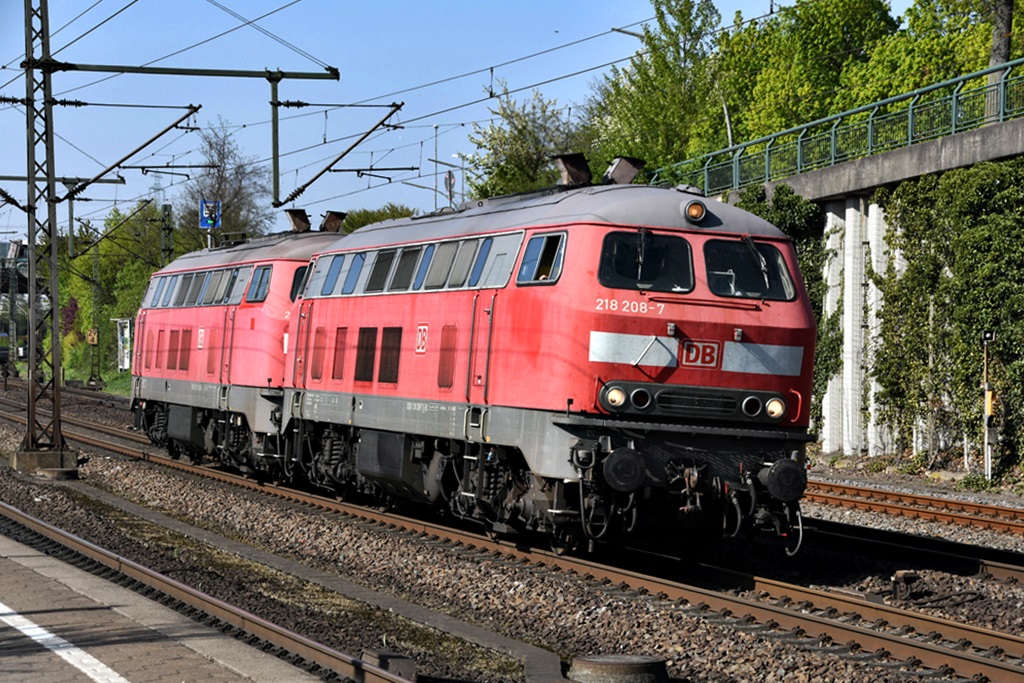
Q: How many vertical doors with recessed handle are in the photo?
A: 4